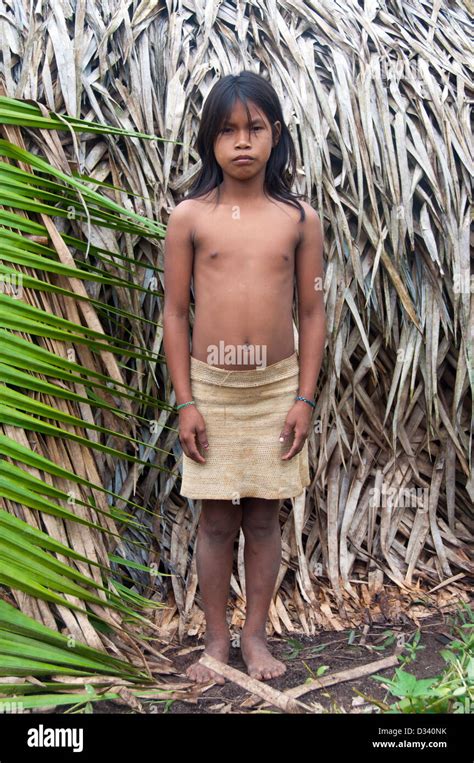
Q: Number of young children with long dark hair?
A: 1